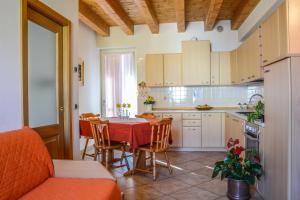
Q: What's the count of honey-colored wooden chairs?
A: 4